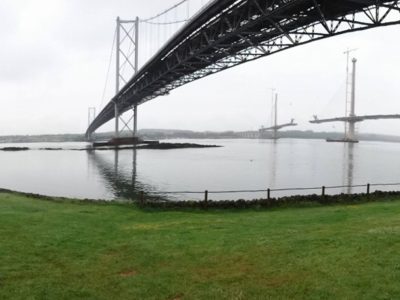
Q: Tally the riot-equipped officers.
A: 0